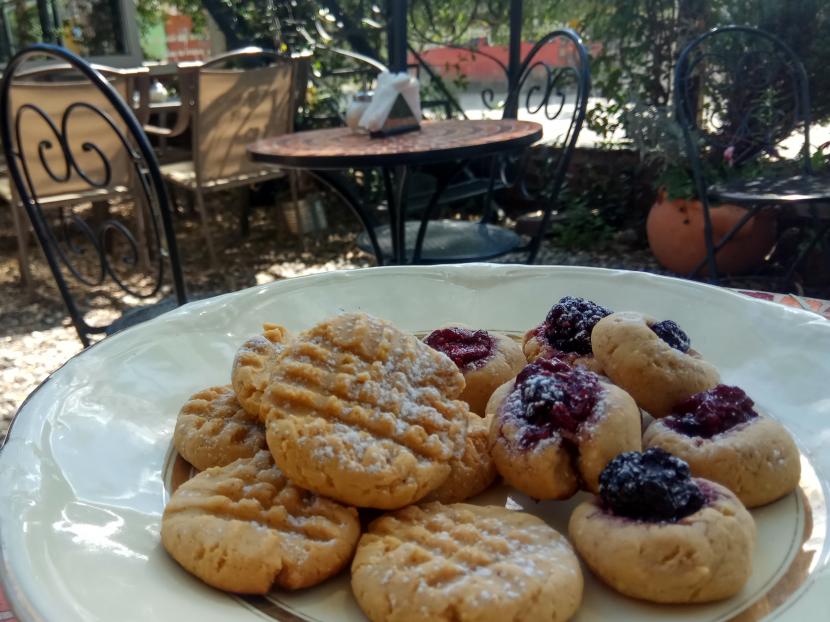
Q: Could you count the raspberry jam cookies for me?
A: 6